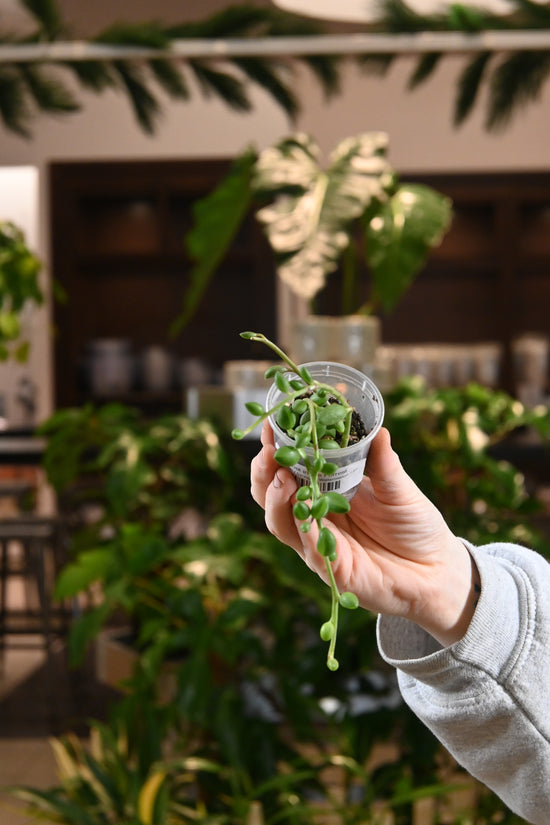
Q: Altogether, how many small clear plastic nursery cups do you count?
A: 1